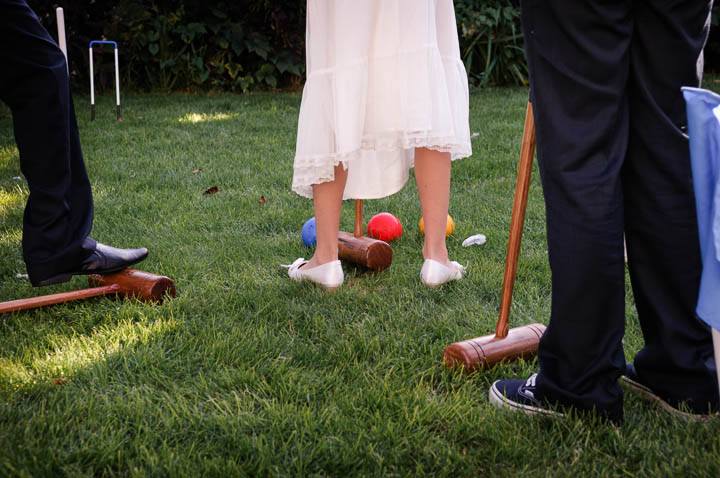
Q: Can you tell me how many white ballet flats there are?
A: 2